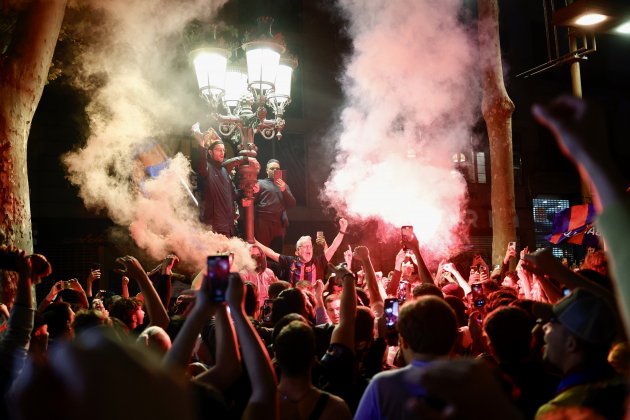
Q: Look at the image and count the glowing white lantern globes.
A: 4